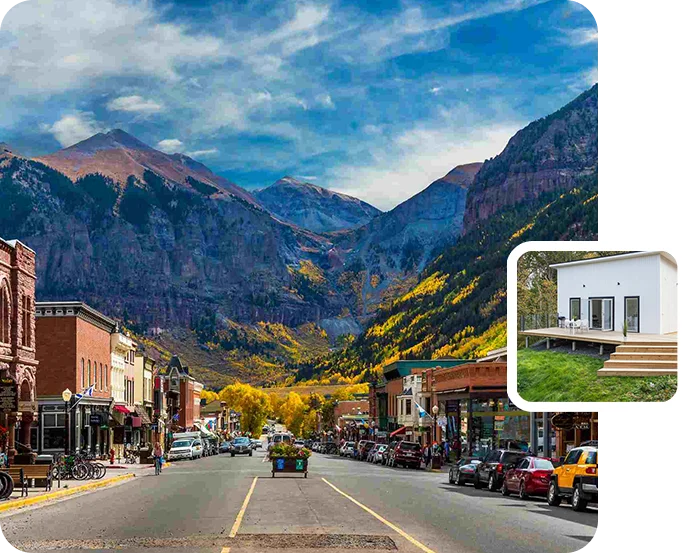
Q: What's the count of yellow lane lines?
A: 2